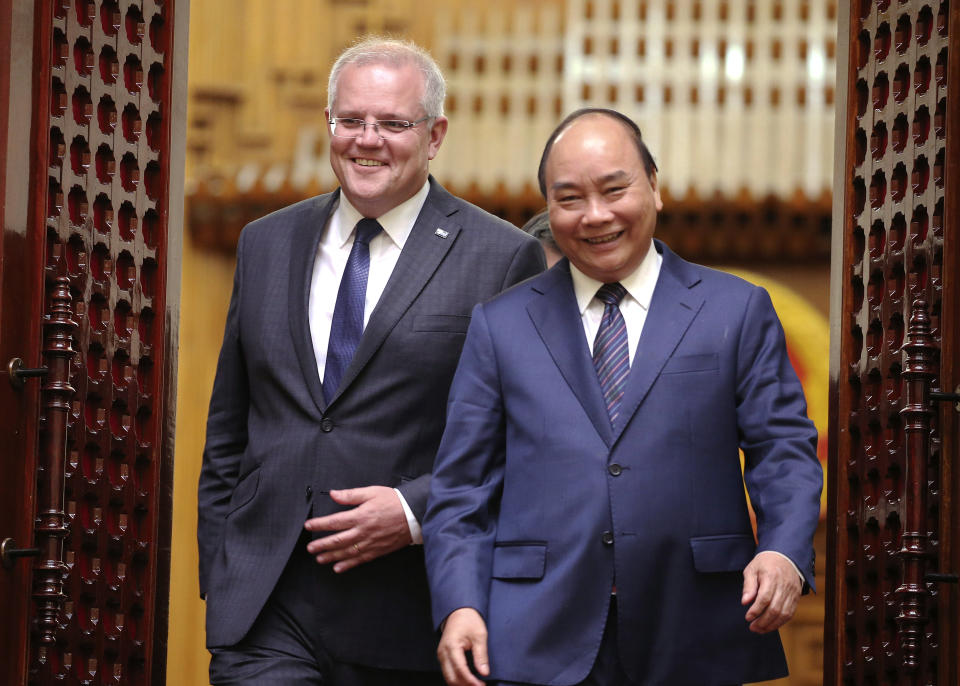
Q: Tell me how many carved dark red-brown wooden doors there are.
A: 2